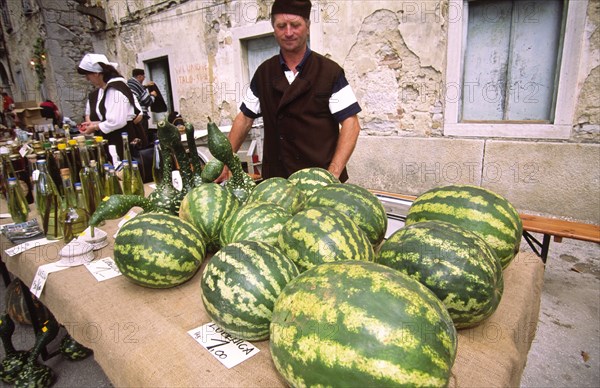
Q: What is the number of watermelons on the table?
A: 11